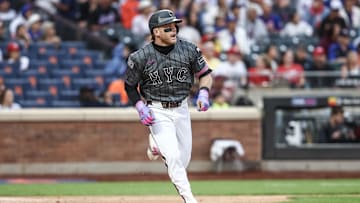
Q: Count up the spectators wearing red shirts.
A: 2